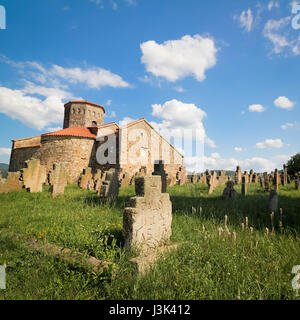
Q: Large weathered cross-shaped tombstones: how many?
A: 1